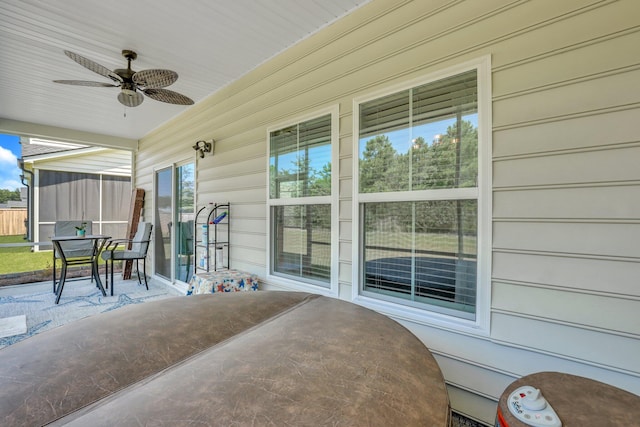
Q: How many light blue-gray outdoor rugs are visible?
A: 1